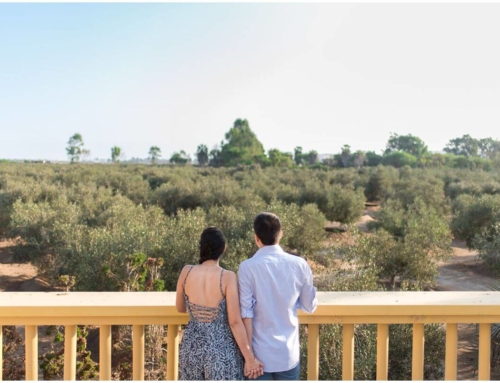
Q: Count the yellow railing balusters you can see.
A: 11